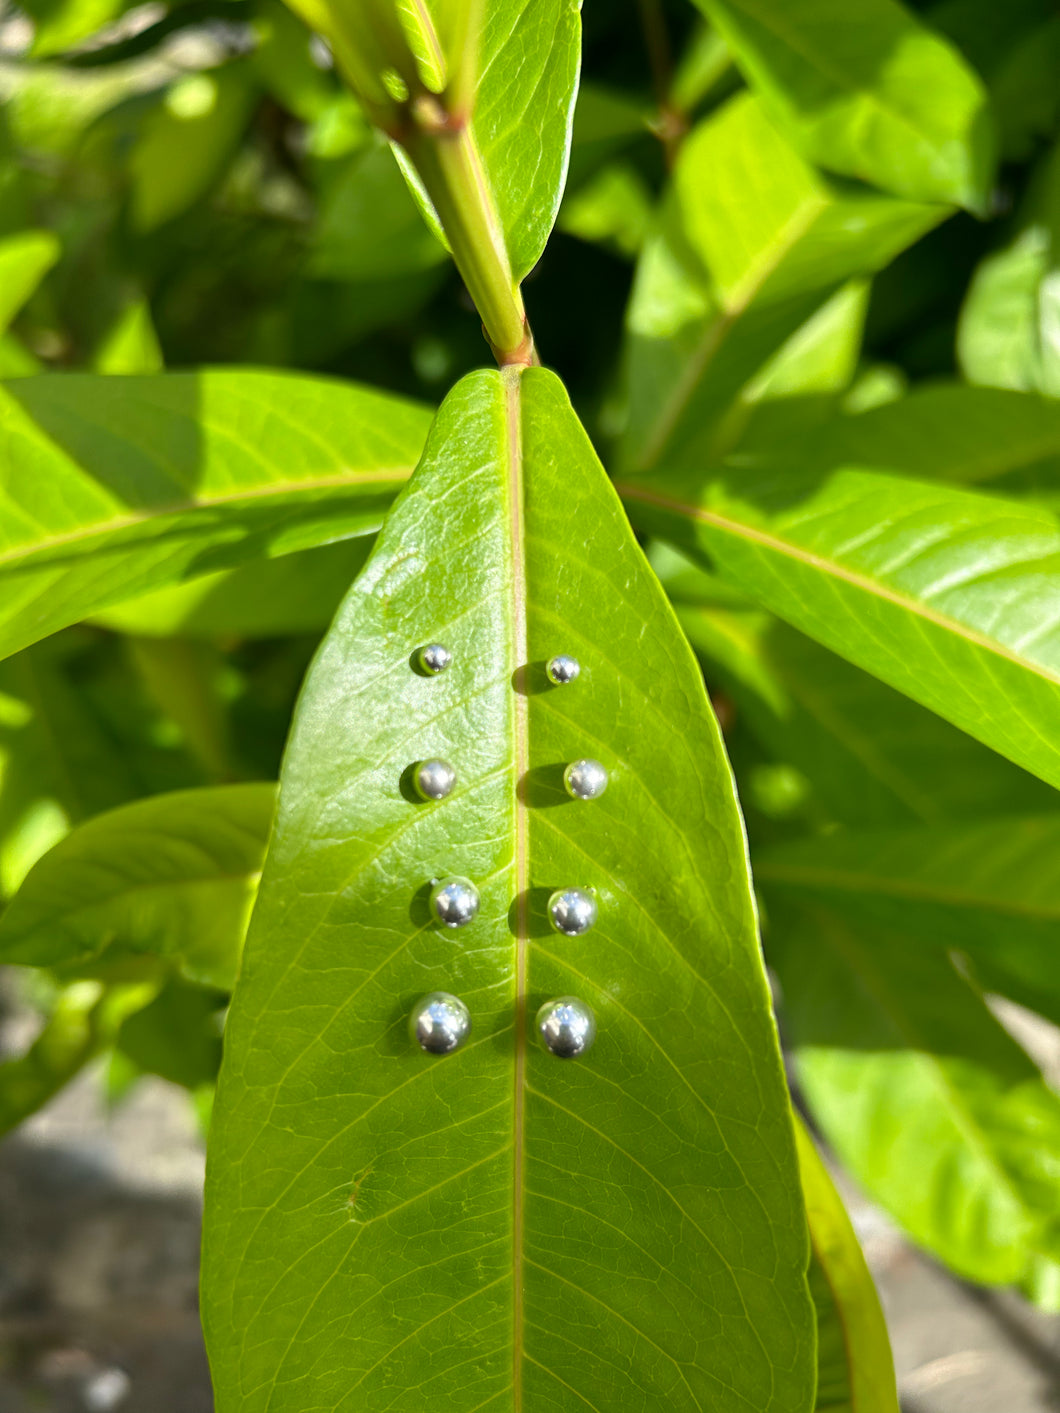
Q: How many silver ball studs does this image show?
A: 8